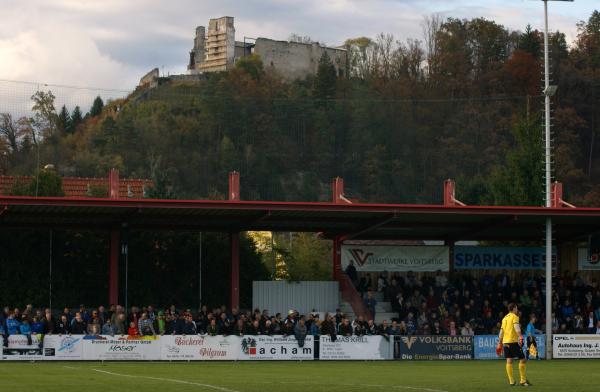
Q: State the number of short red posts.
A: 5